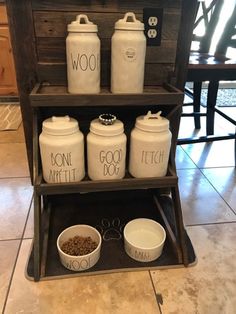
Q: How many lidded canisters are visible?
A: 5